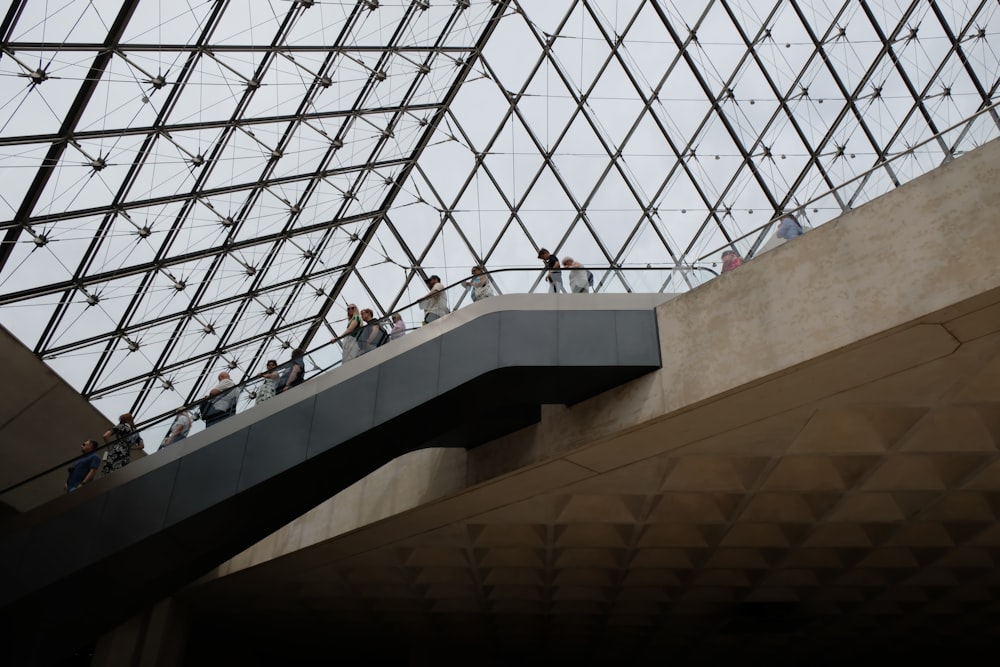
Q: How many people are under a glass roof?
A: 15